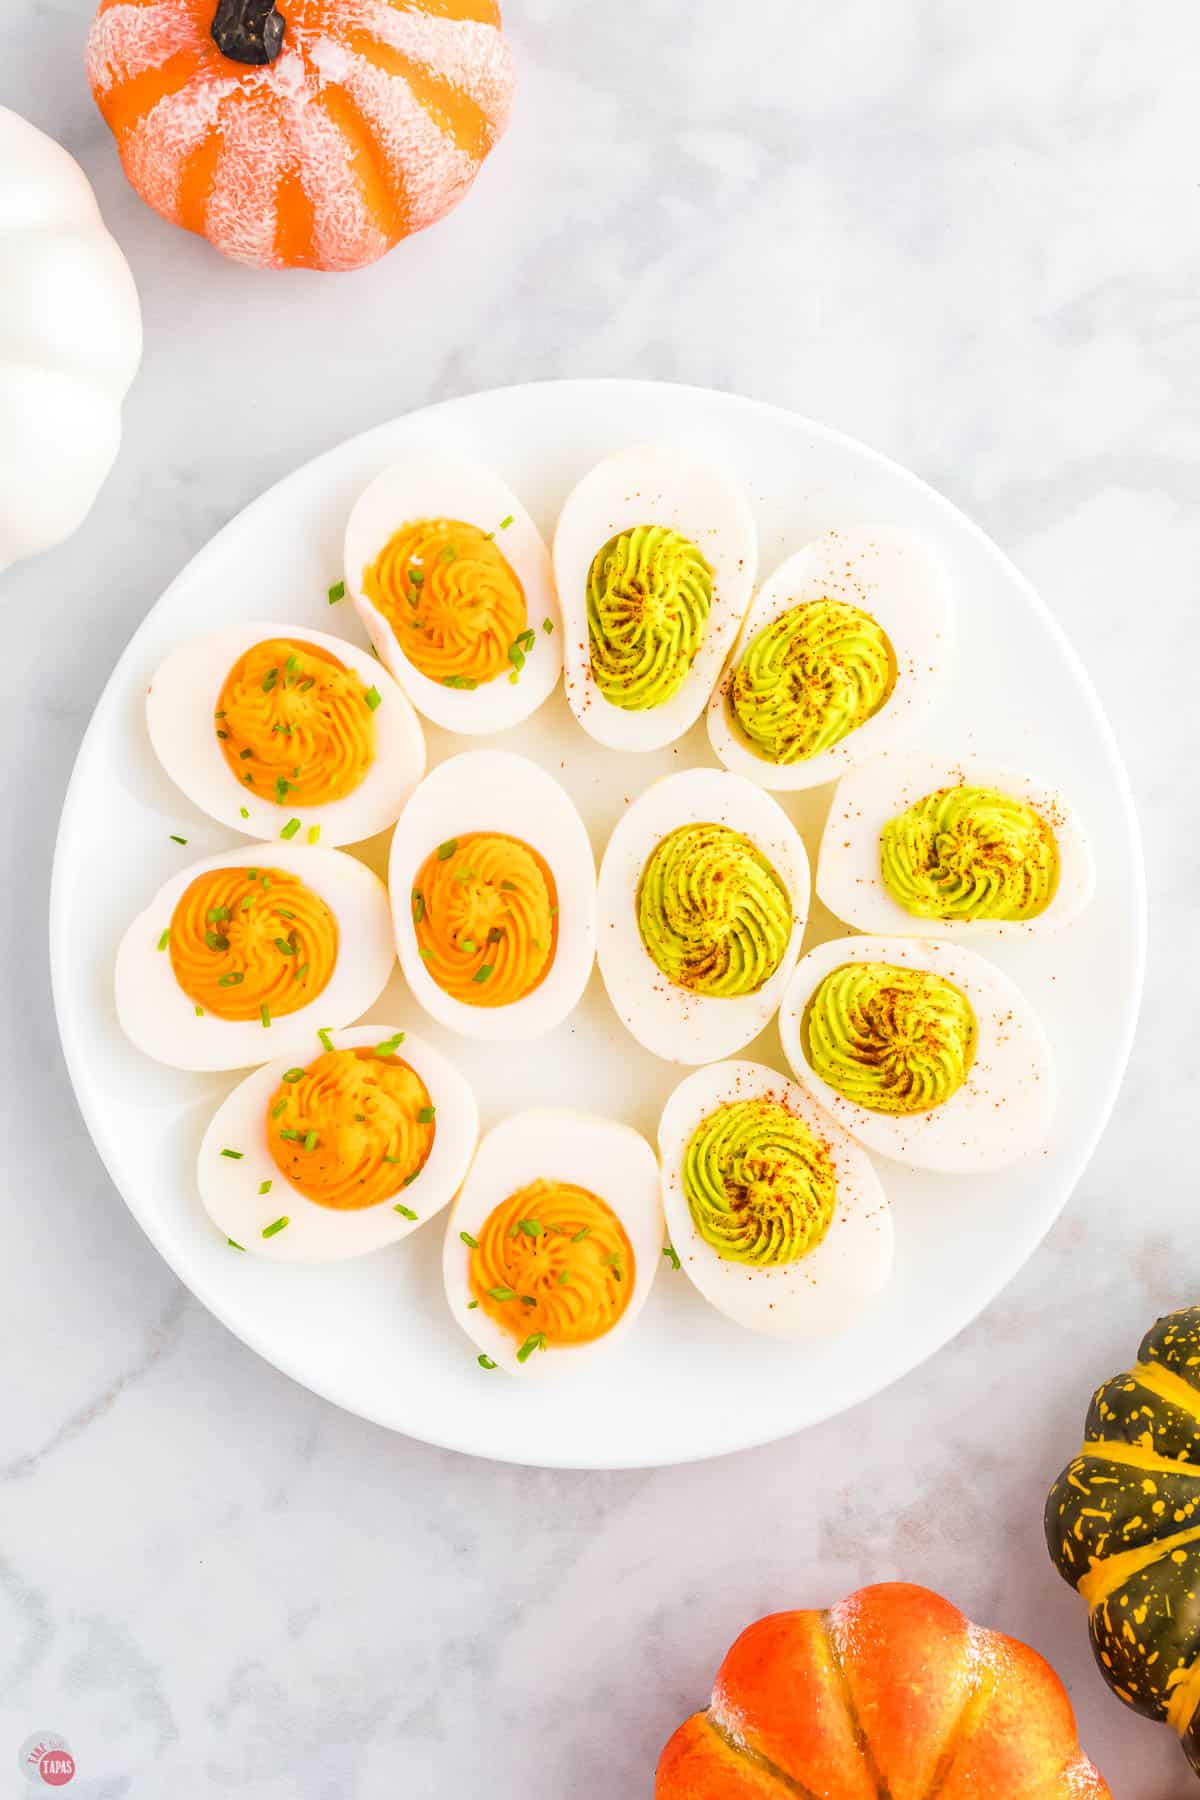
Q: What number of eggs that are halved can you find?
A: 12